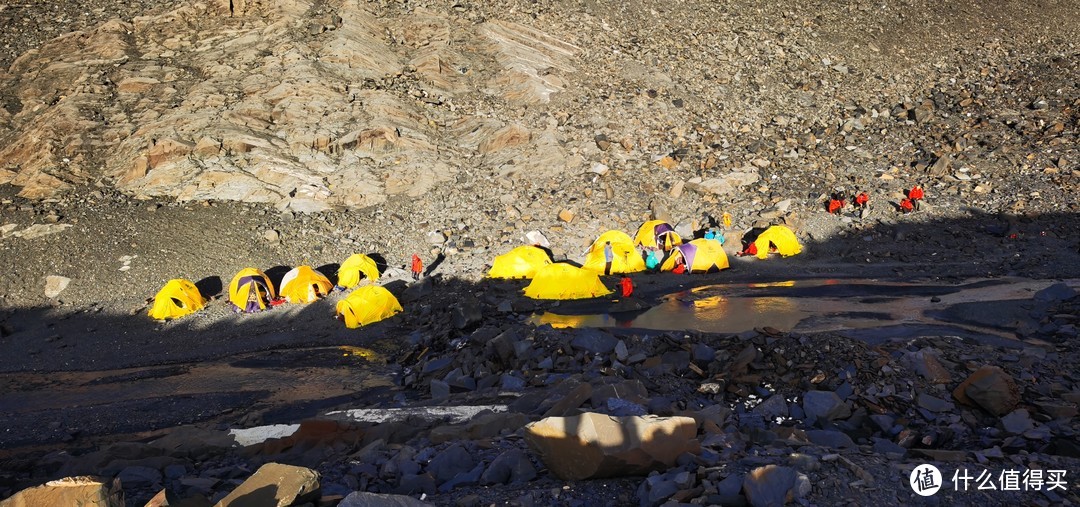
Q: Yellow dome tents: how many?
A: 11